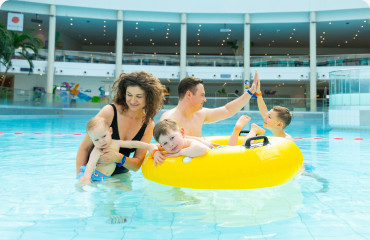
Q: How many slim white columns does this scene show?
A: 5